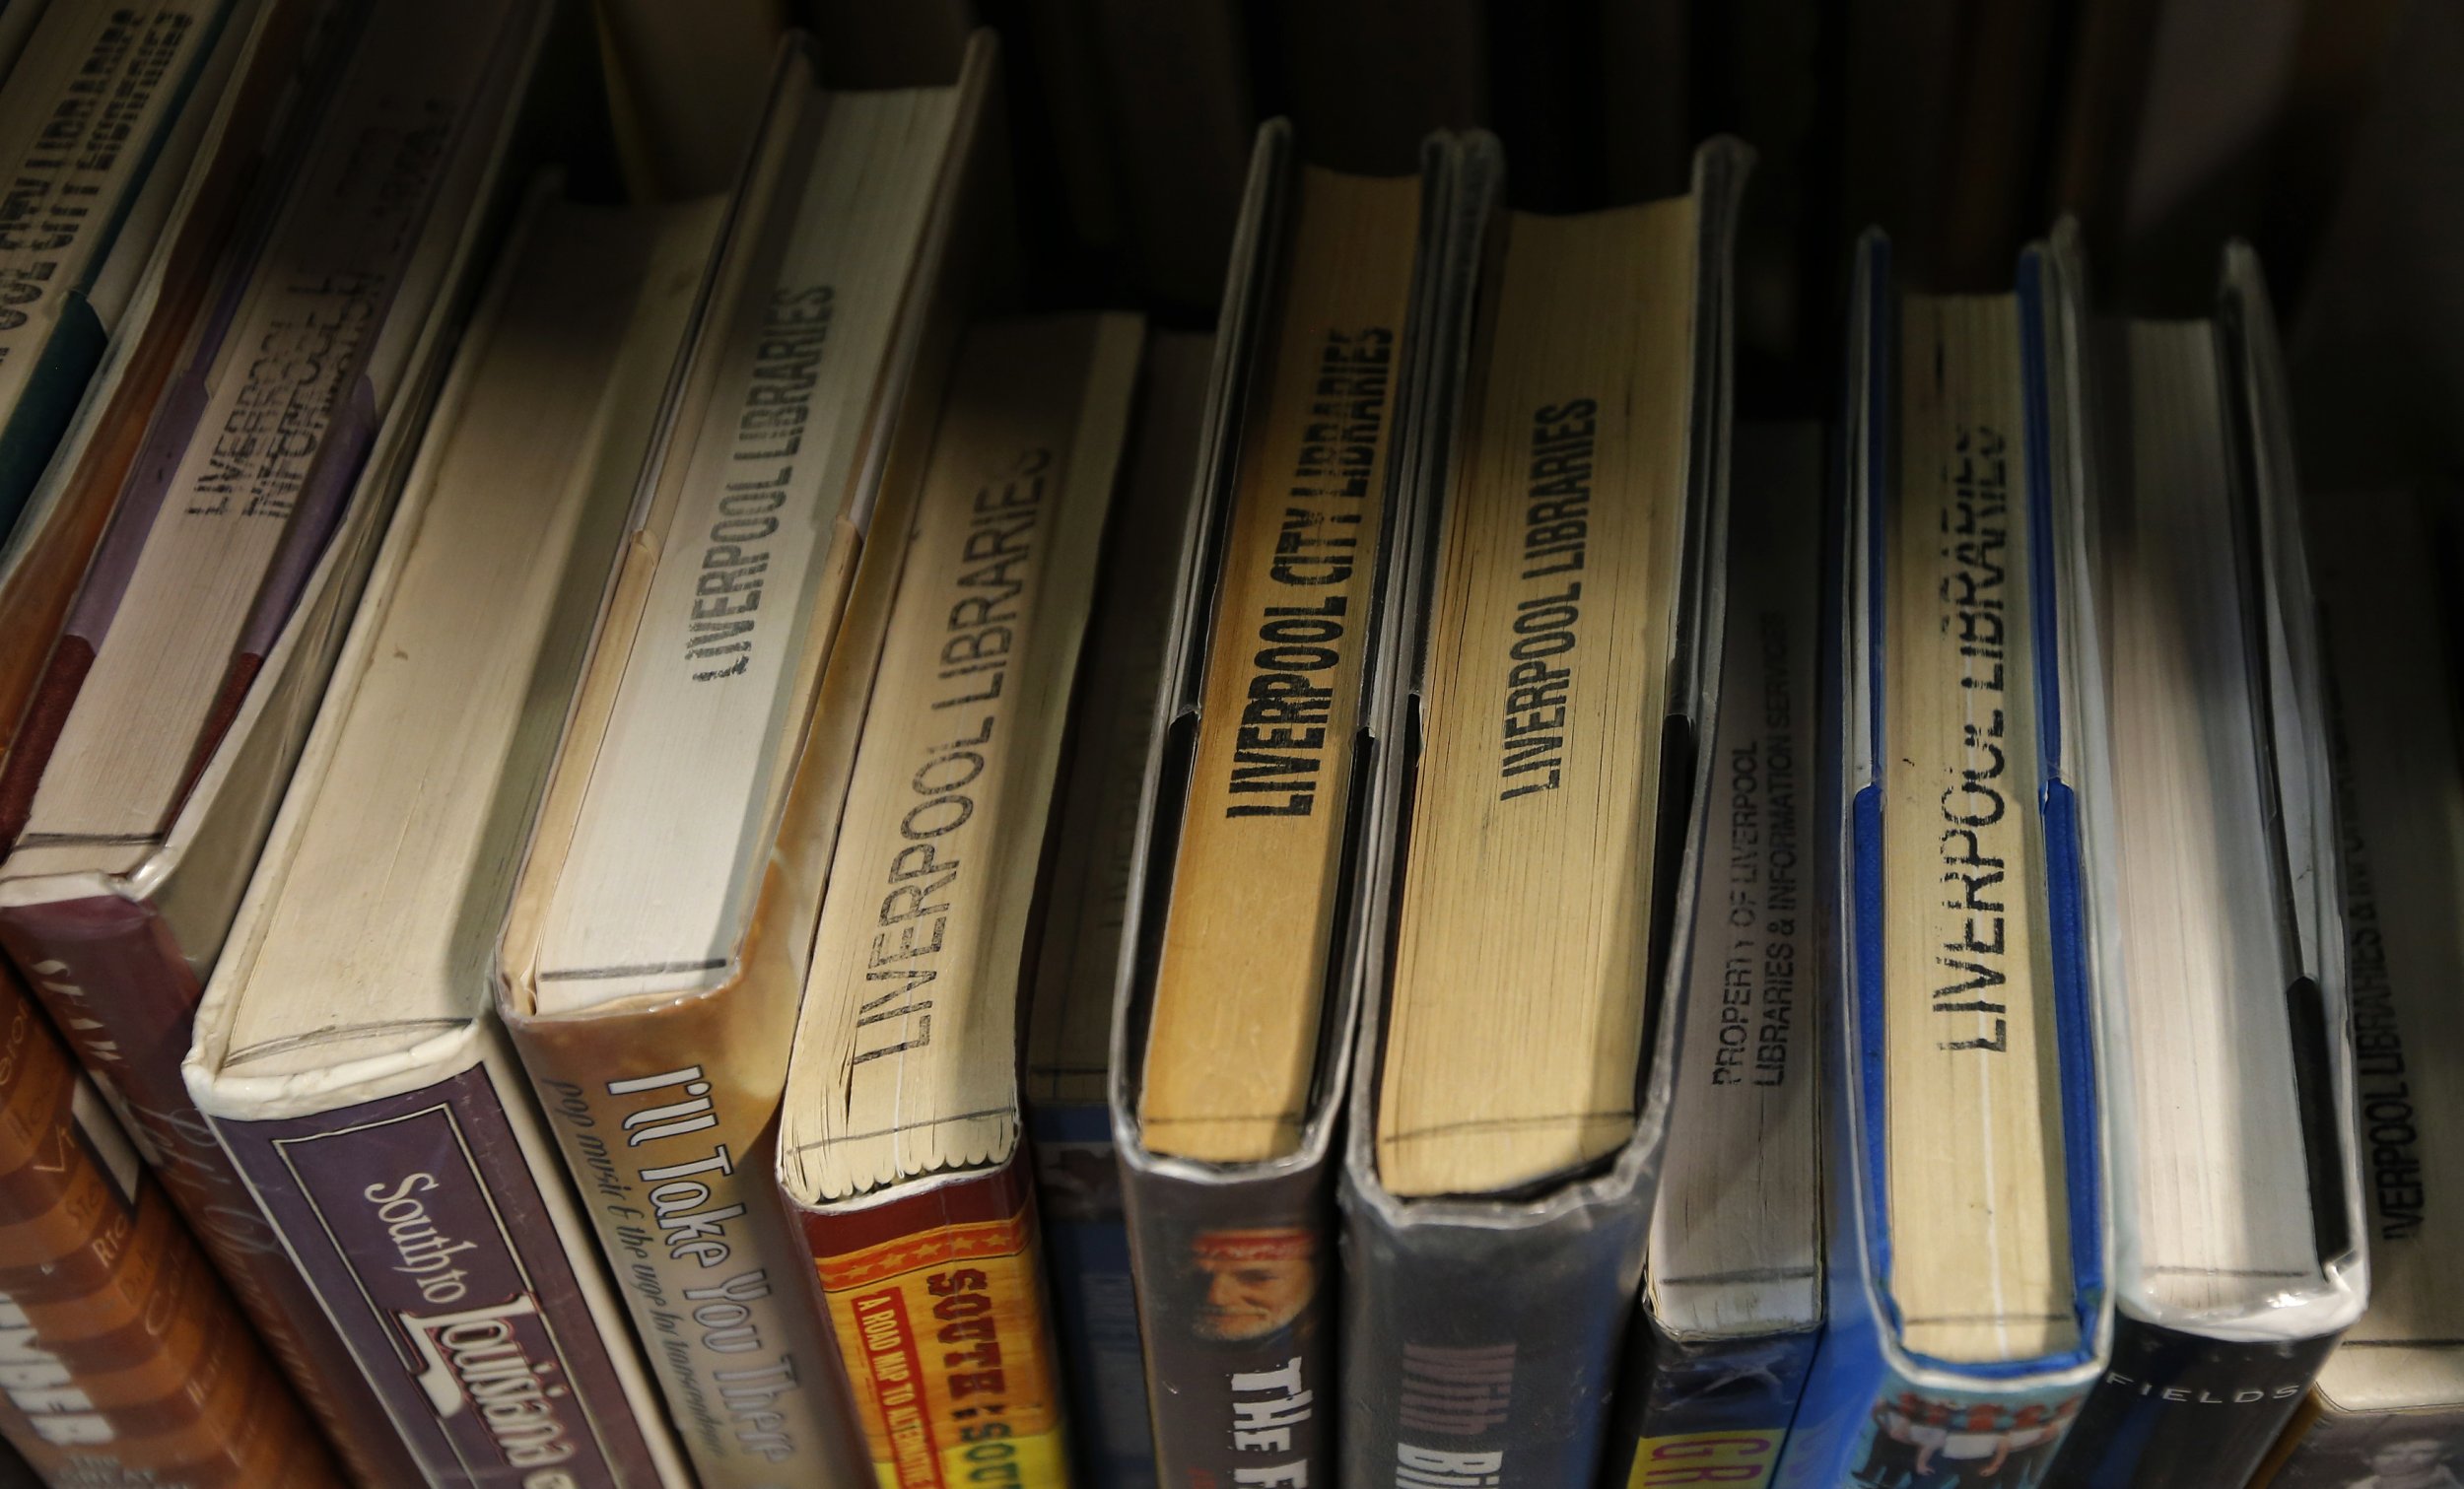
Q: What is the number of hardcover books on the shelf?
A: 8